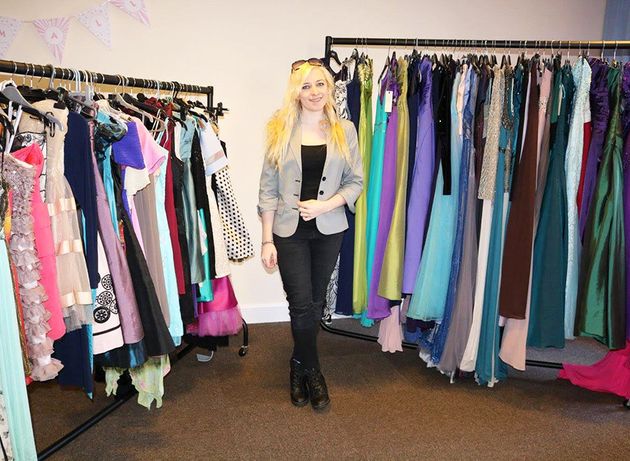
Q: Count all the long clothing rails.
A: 2